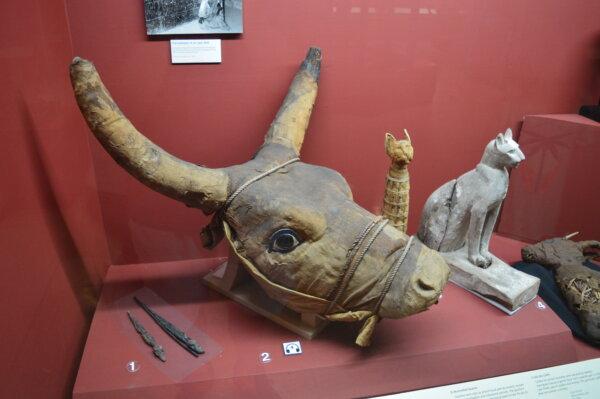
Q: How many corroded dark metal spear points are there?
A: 2